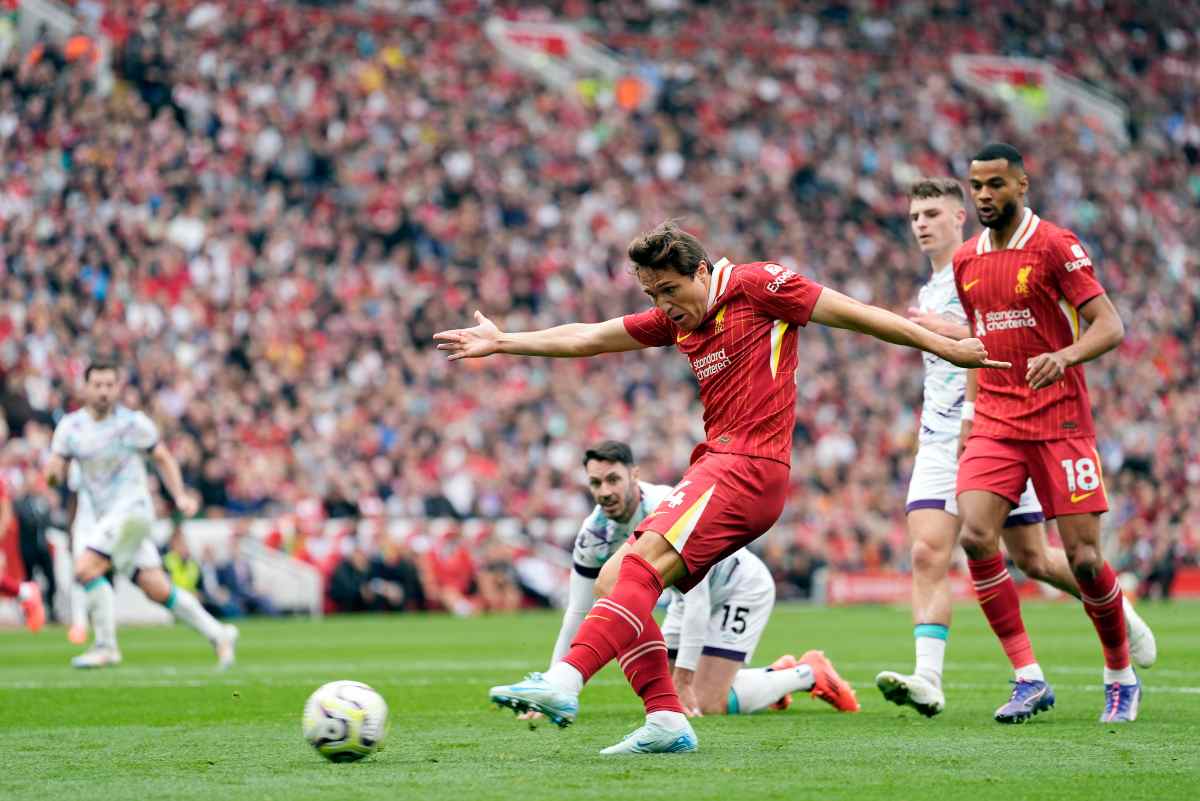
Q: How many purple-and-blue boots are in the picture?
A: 2